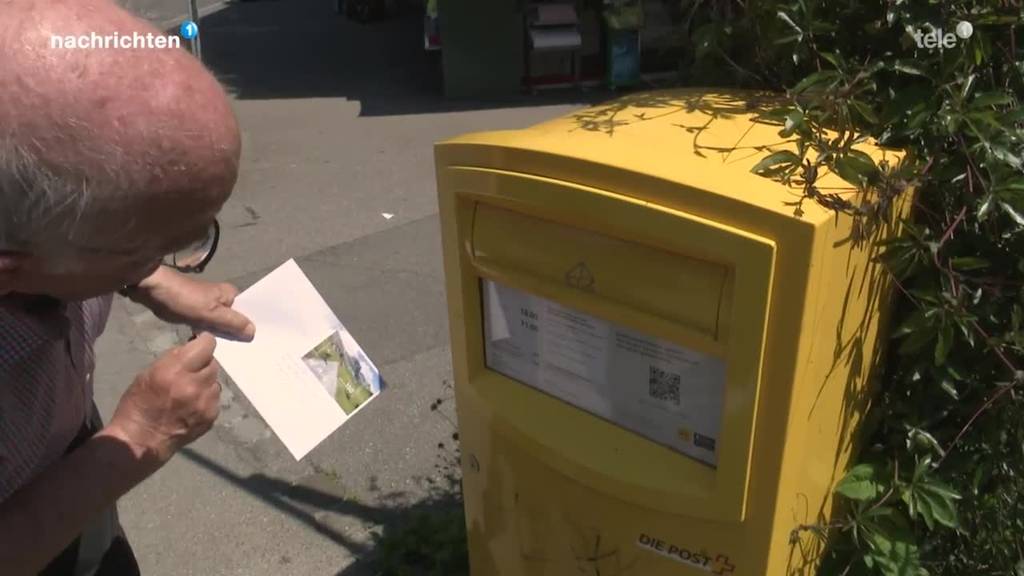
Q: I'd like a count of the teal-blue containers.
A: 1